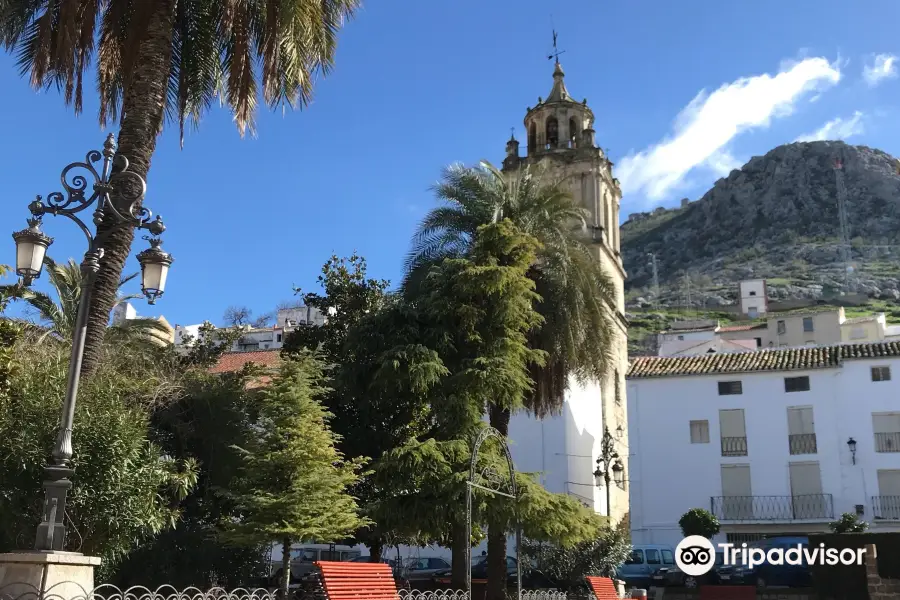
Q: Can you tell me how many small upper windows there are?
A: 3